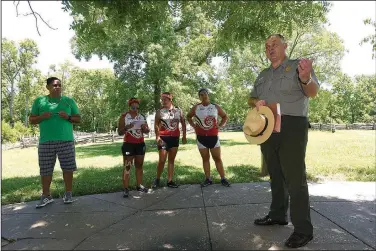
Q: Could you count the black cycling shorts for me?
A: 3